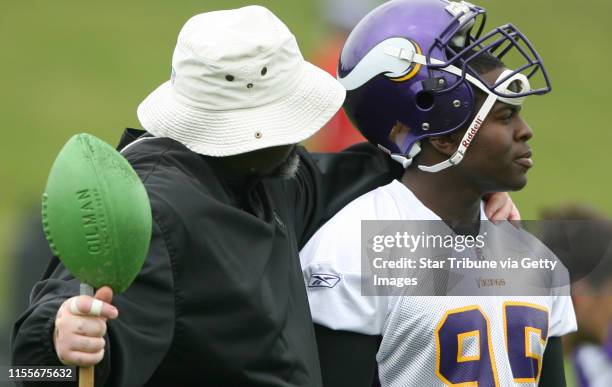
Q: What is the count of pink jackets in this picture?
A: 0